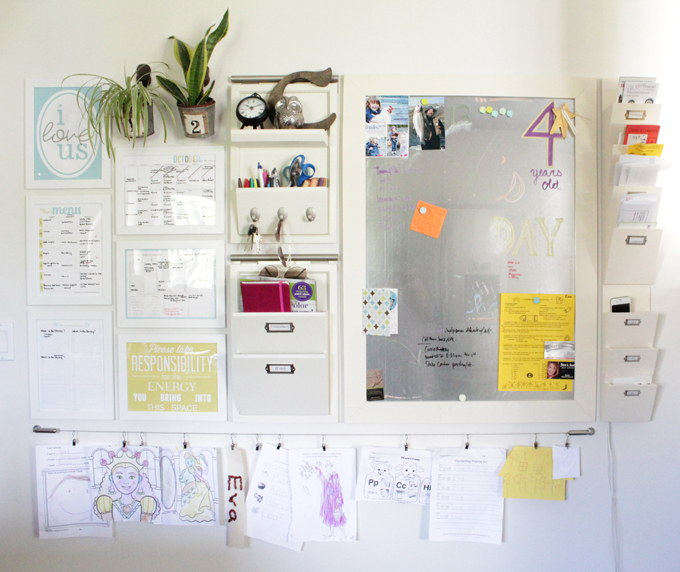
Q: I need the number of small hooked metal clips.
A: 12